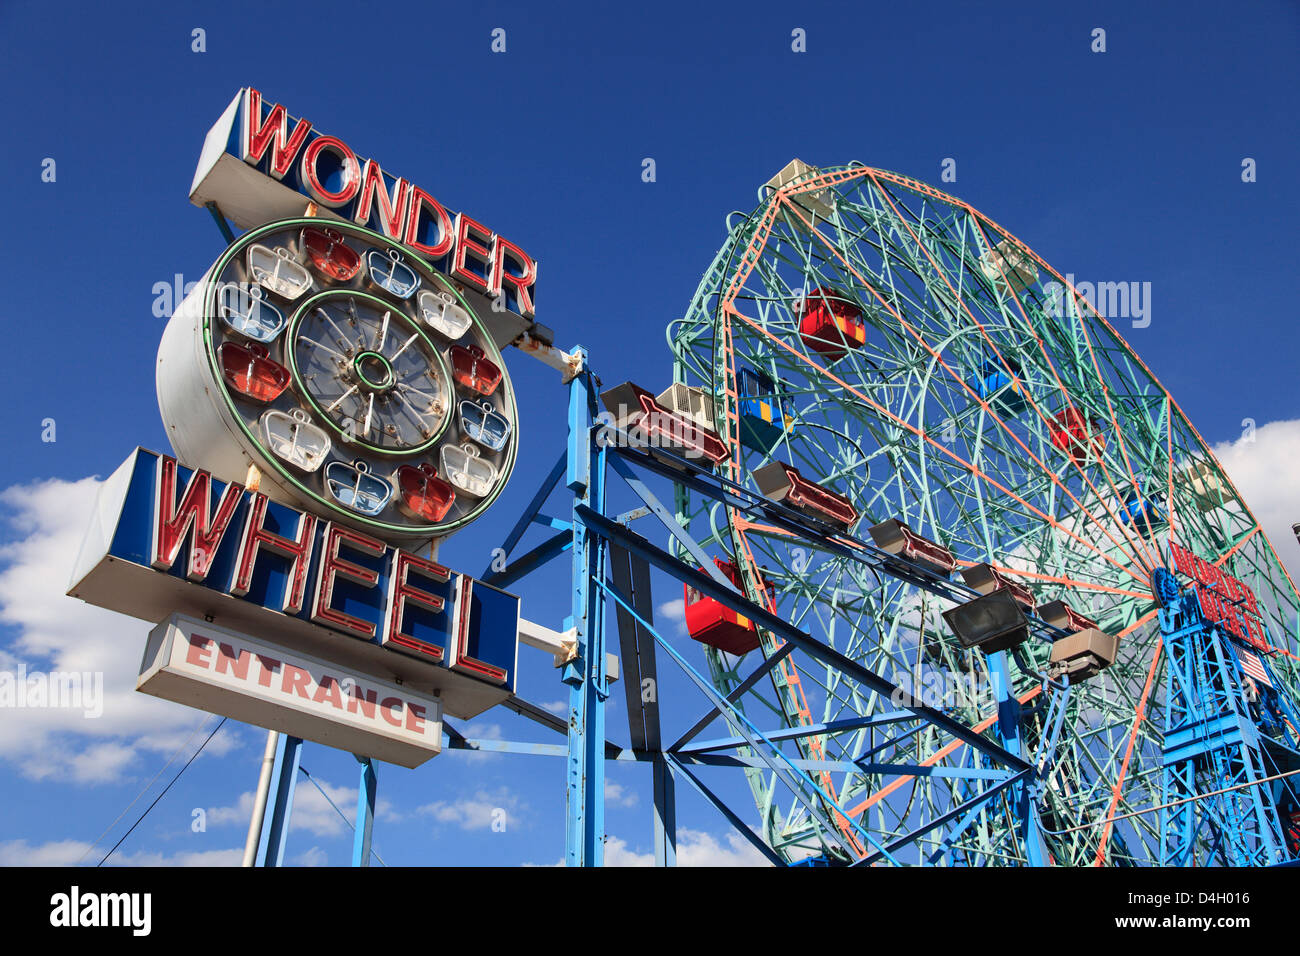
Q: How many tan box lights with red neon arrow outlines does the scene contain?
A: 5